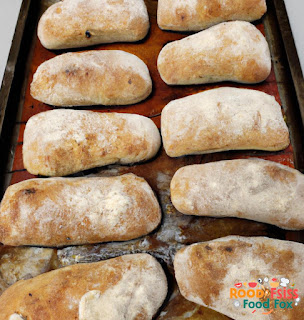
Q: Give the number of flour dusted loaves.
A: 10